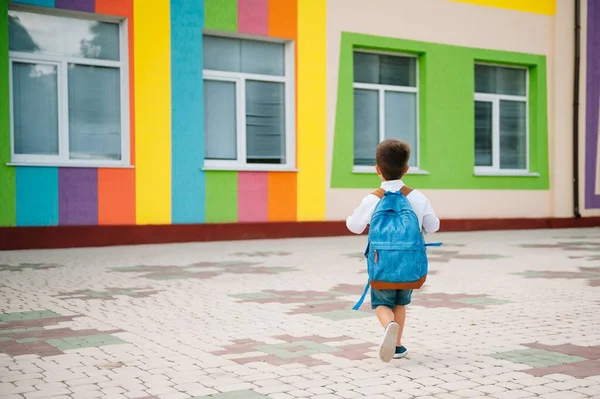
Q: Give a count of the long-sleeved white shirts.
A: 1